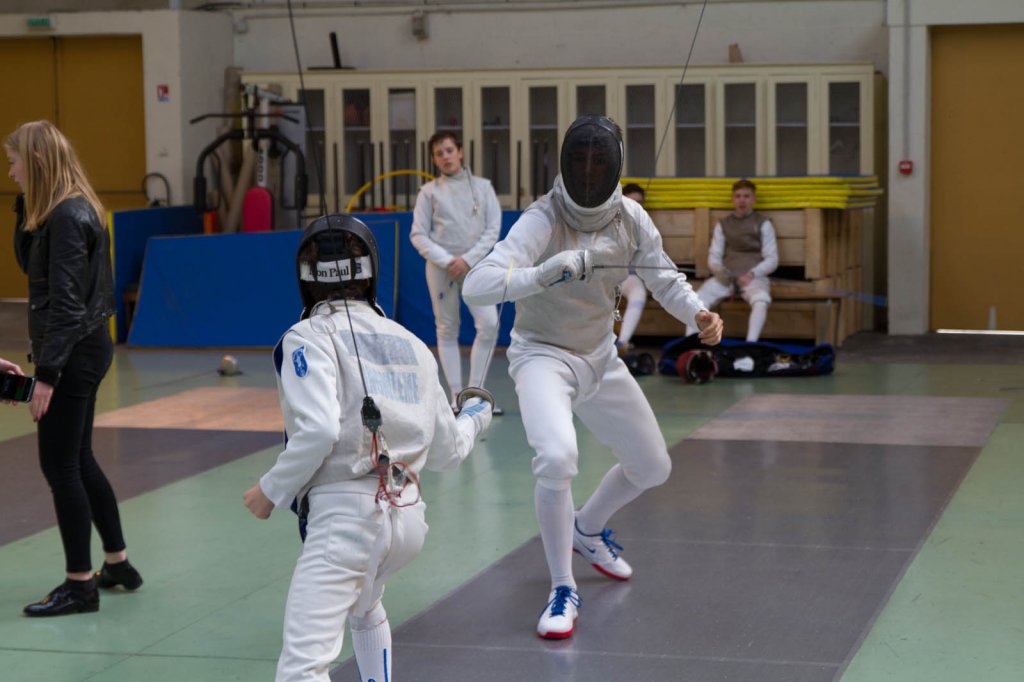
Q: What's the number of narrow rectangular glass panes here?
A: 12